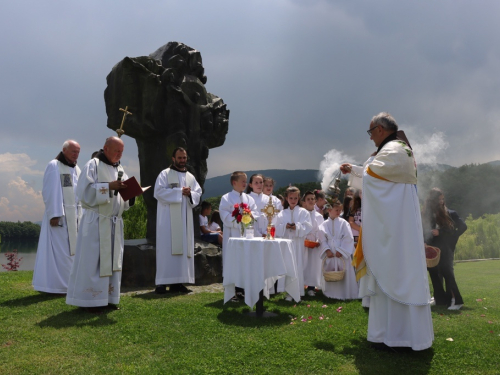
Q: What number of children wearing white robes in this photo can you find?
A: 6